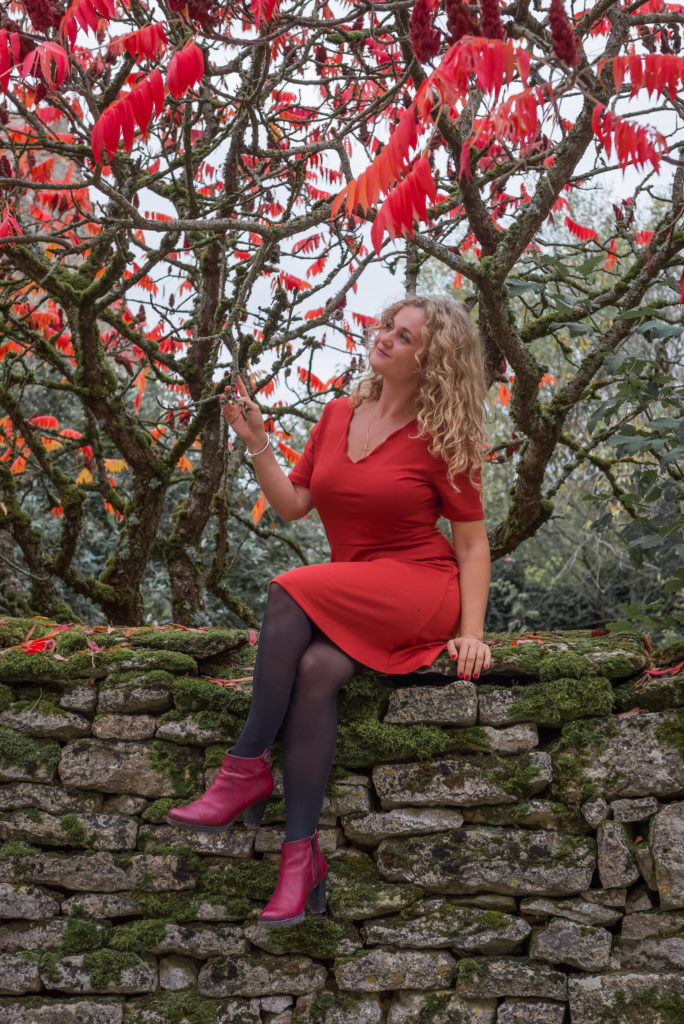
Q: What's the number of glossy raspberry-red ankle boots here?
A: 2